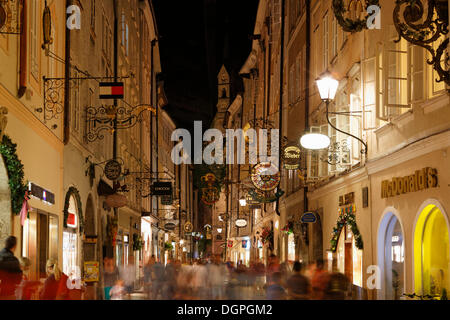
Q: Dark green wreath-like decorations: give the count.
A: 4